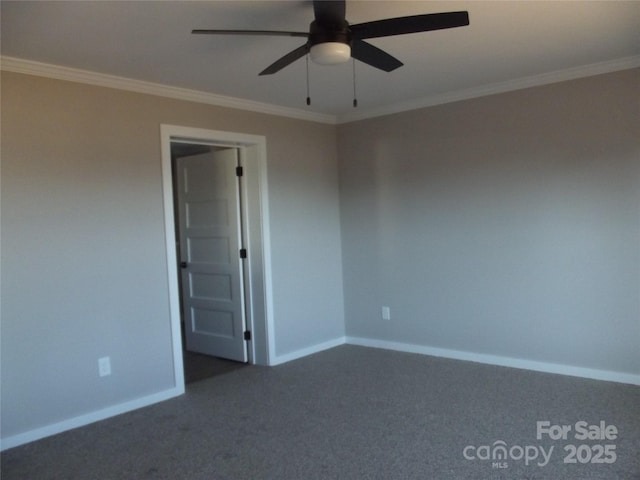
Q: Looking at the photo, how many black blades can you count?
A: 5